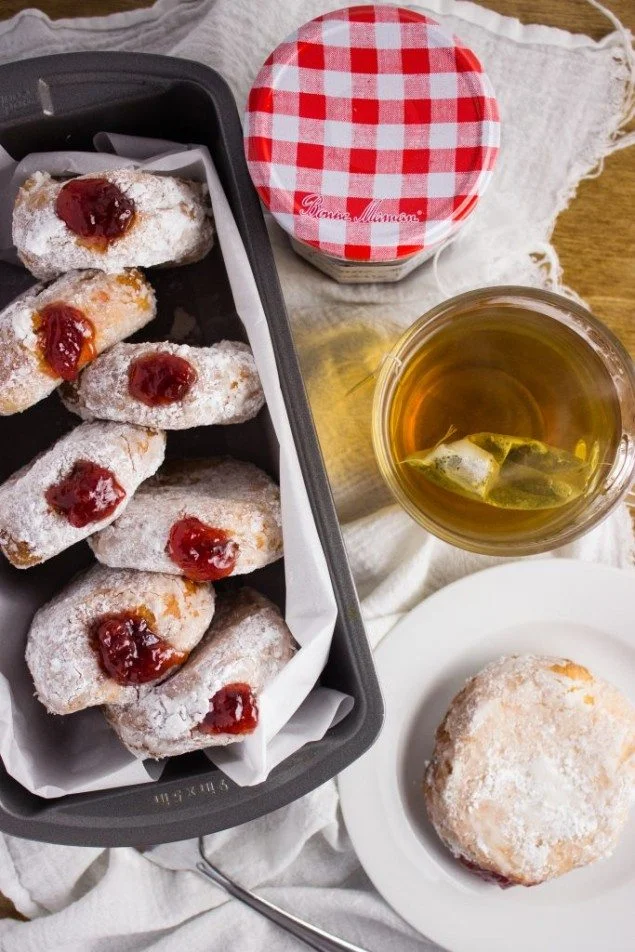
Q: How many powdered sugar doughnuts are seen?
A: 8